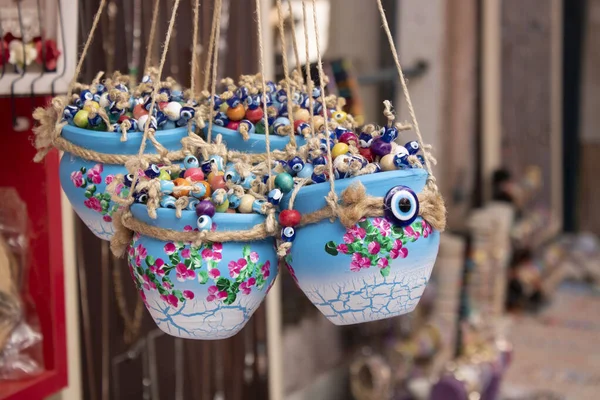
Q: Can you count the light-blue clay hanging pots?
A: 4